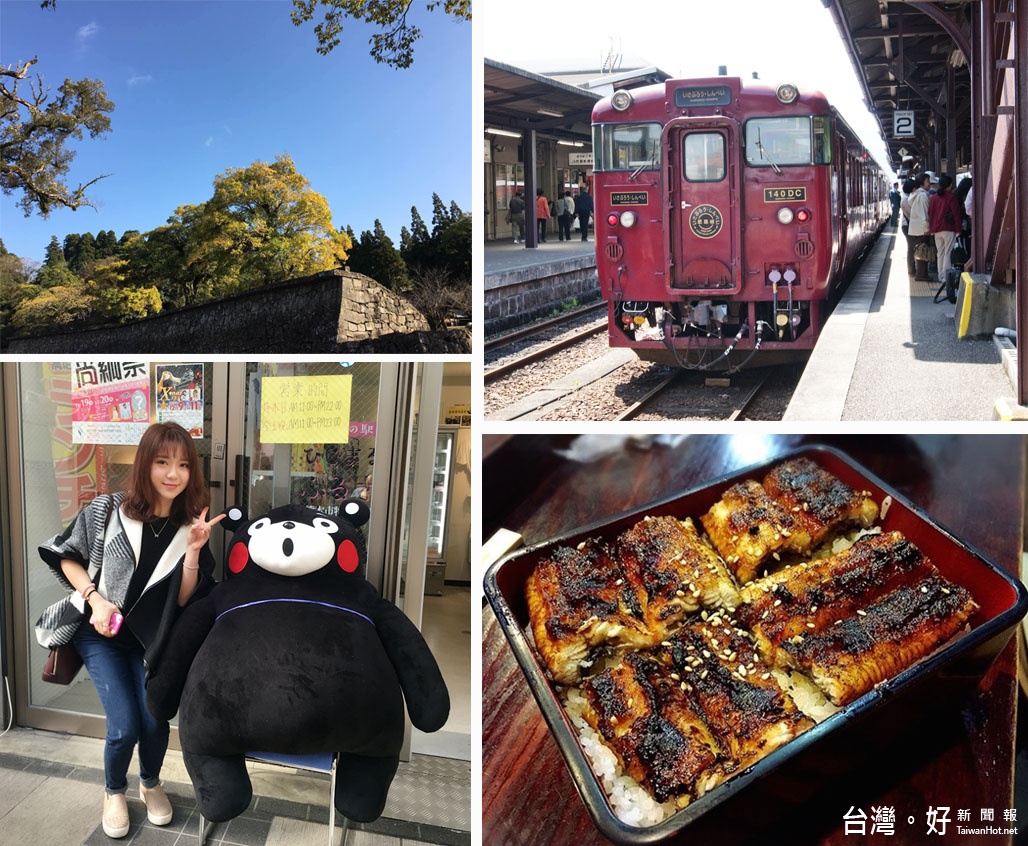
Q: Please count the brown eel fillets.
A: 4